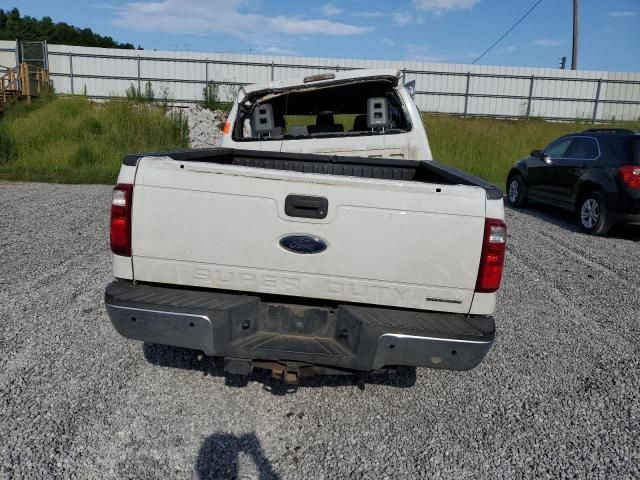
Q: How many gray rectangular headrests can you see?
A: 2